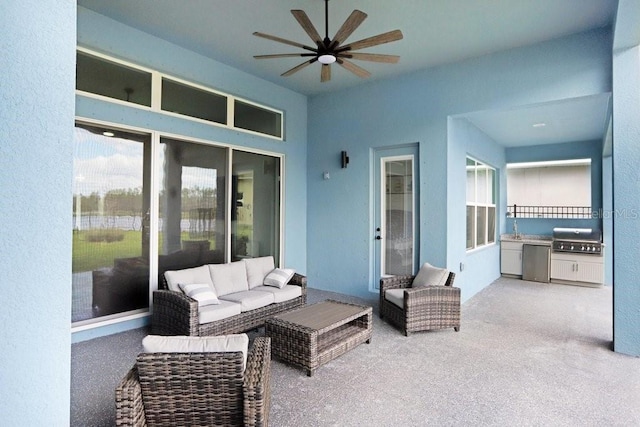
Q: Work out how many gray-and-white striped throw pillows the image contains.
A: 2